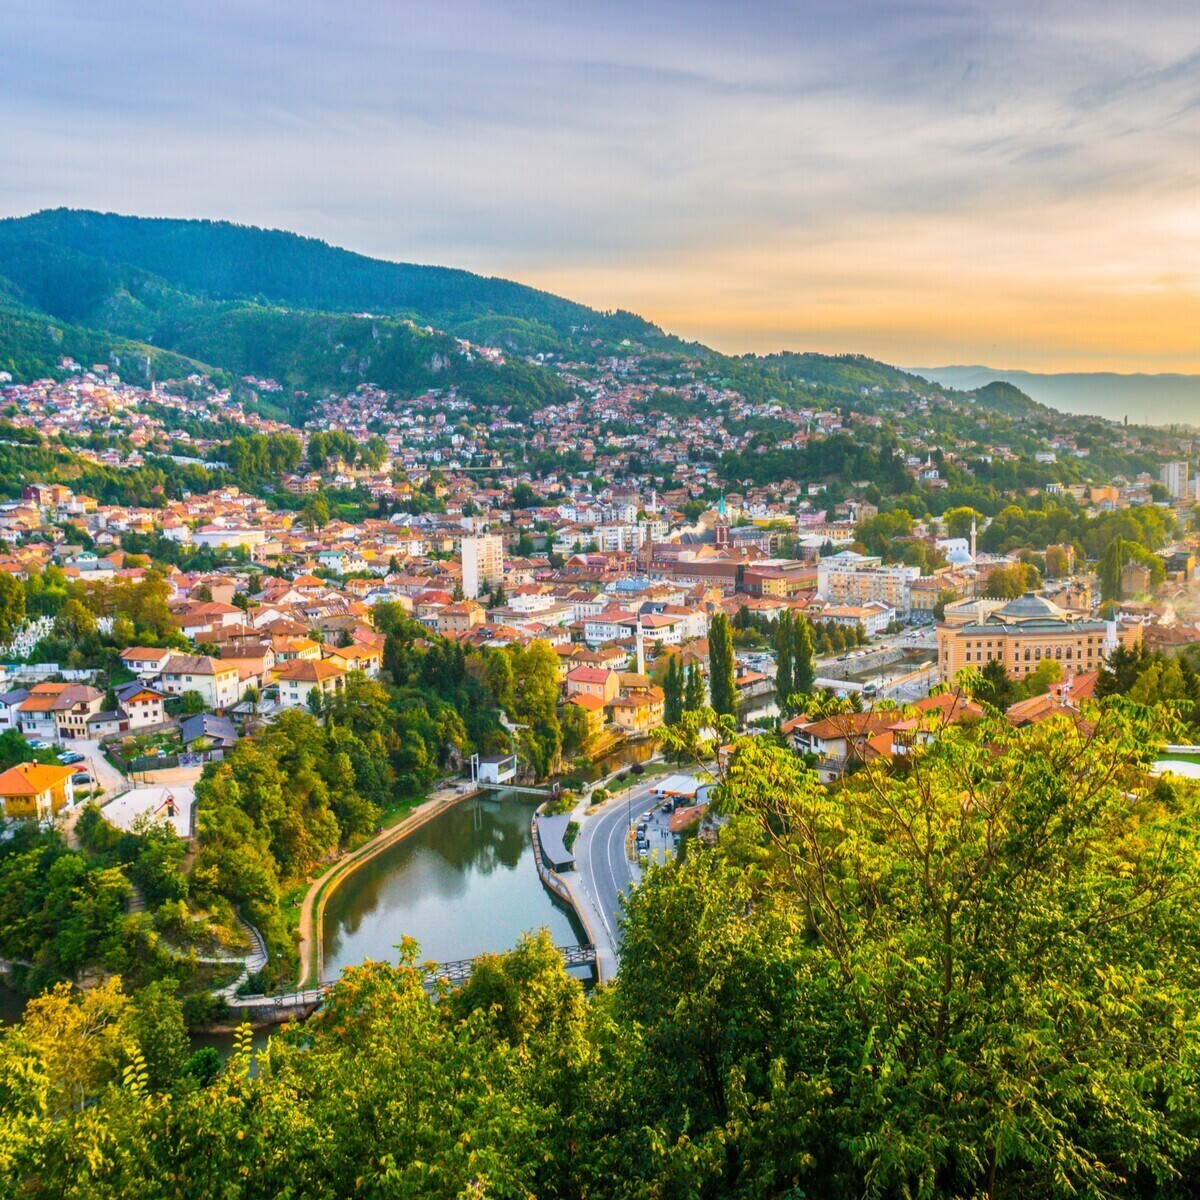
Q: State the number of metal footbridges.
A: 2